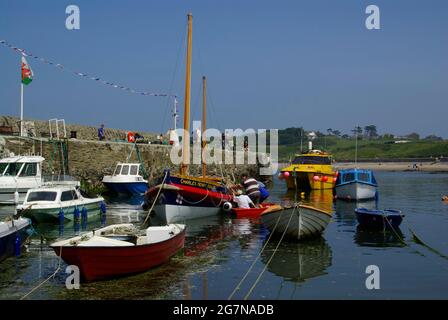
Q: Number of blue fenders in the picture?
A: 5